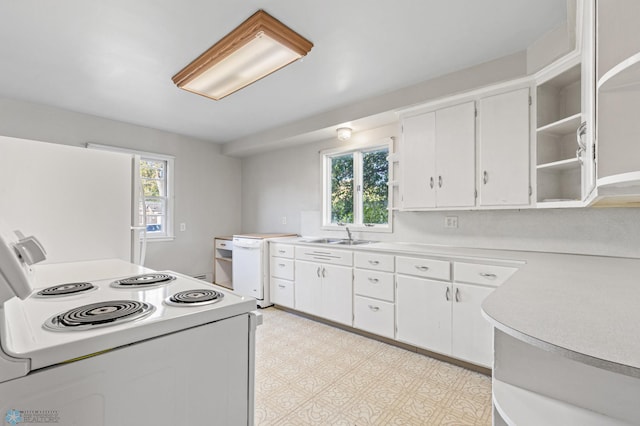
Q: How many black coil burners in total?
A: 4